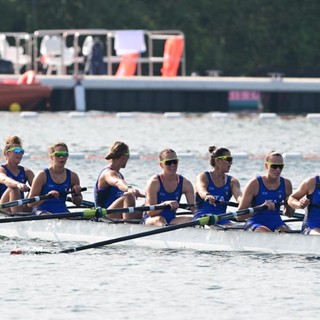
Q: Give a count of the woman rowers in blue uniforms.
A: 7